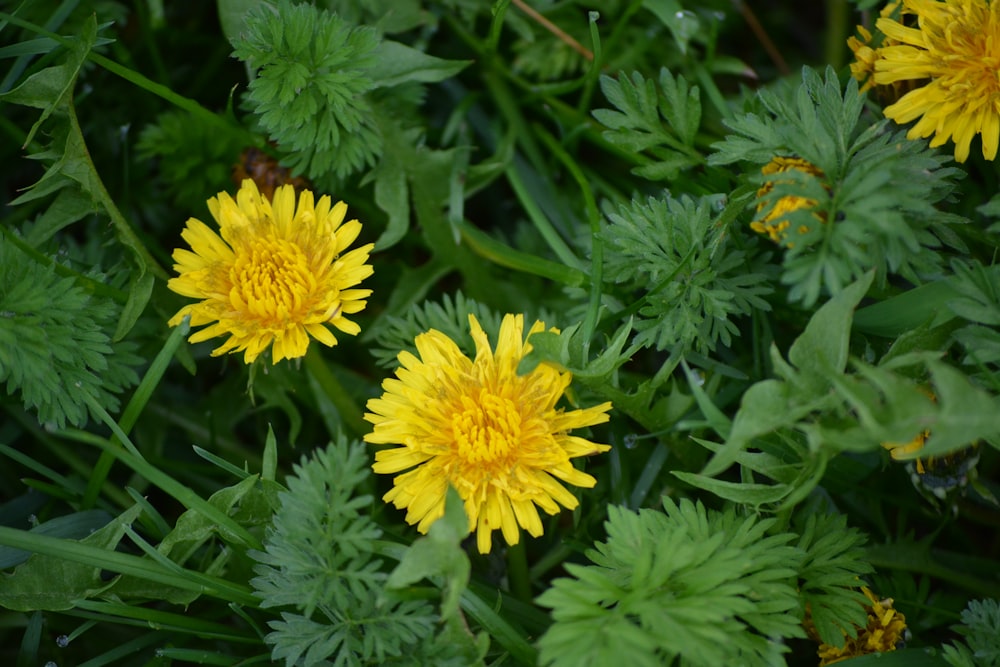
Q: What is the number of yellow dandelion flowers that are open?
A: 3